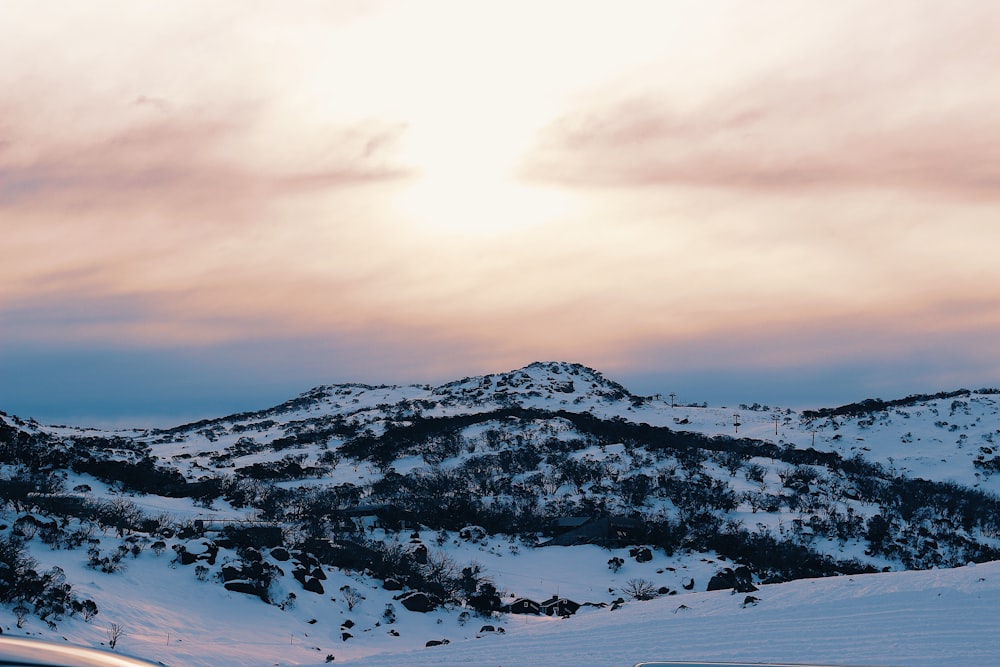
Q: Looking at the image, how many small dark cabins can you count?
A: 2